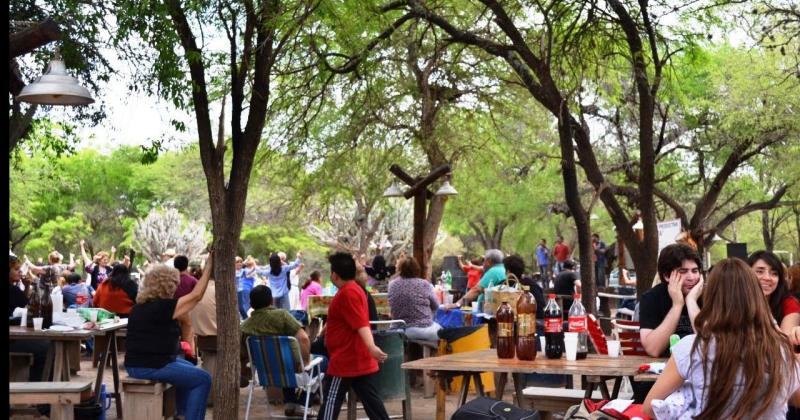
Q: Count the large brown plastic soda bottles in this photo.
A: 2